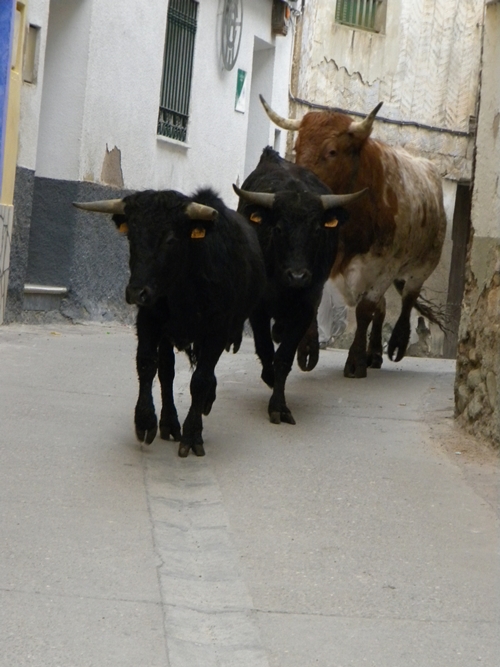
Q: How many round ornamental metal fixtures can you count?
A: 1